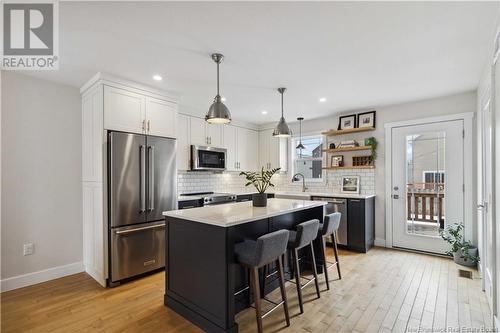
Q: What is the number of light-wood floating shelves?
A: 3